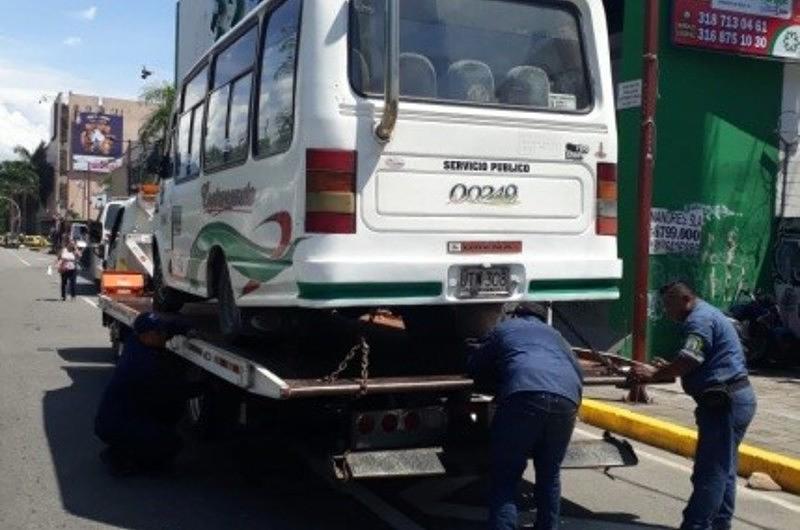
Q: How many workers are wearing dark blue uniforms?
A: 3